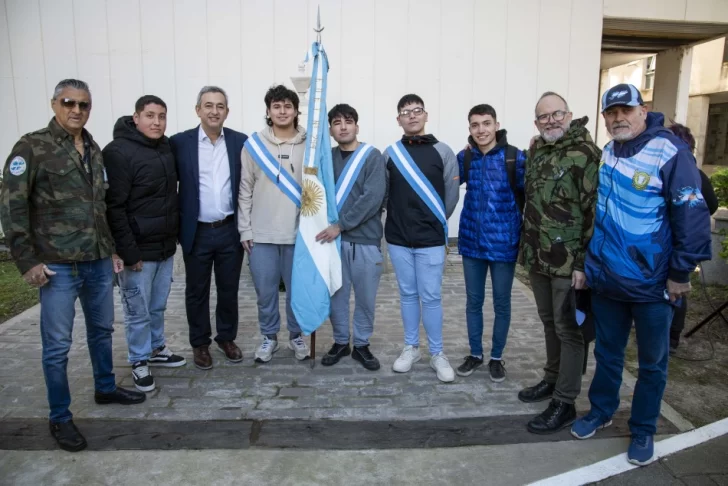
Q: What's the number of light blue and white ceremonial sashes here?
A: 3